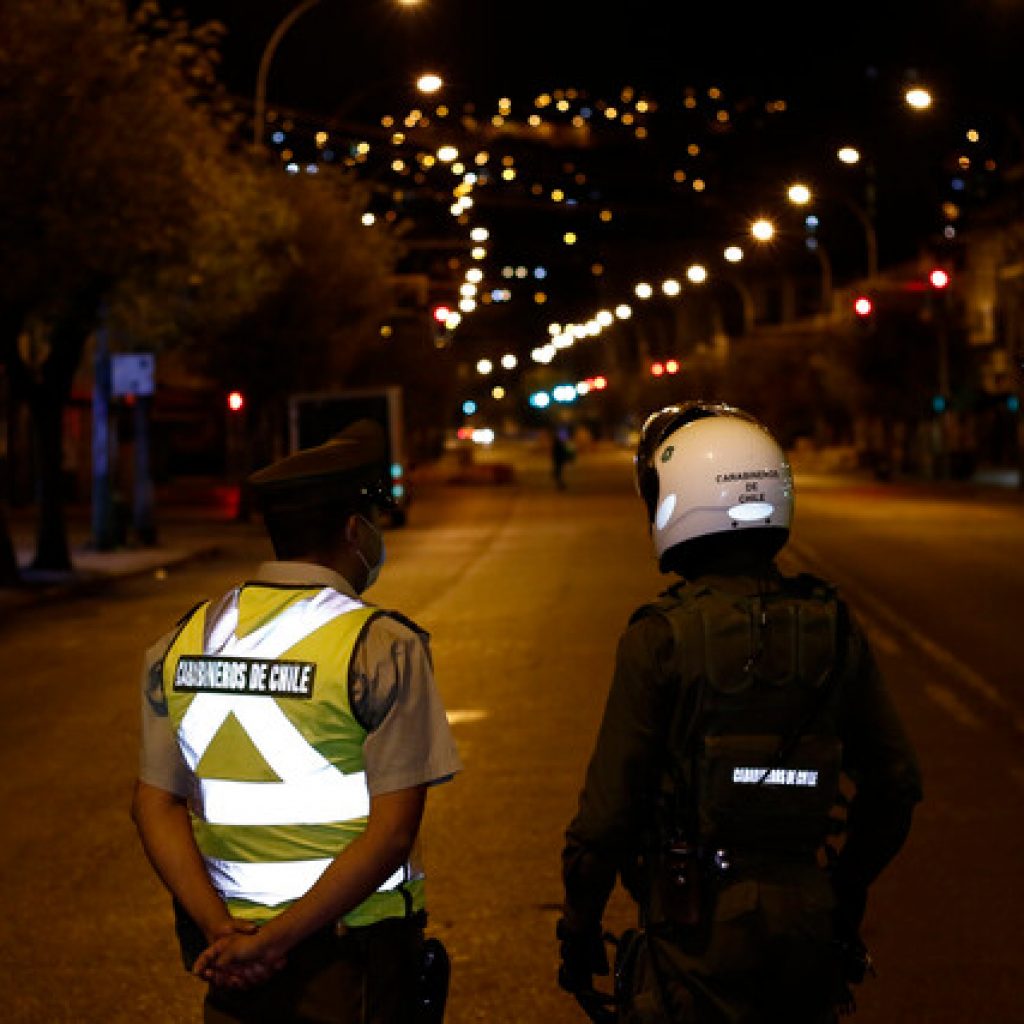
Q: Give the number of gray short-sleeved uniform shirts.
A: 1